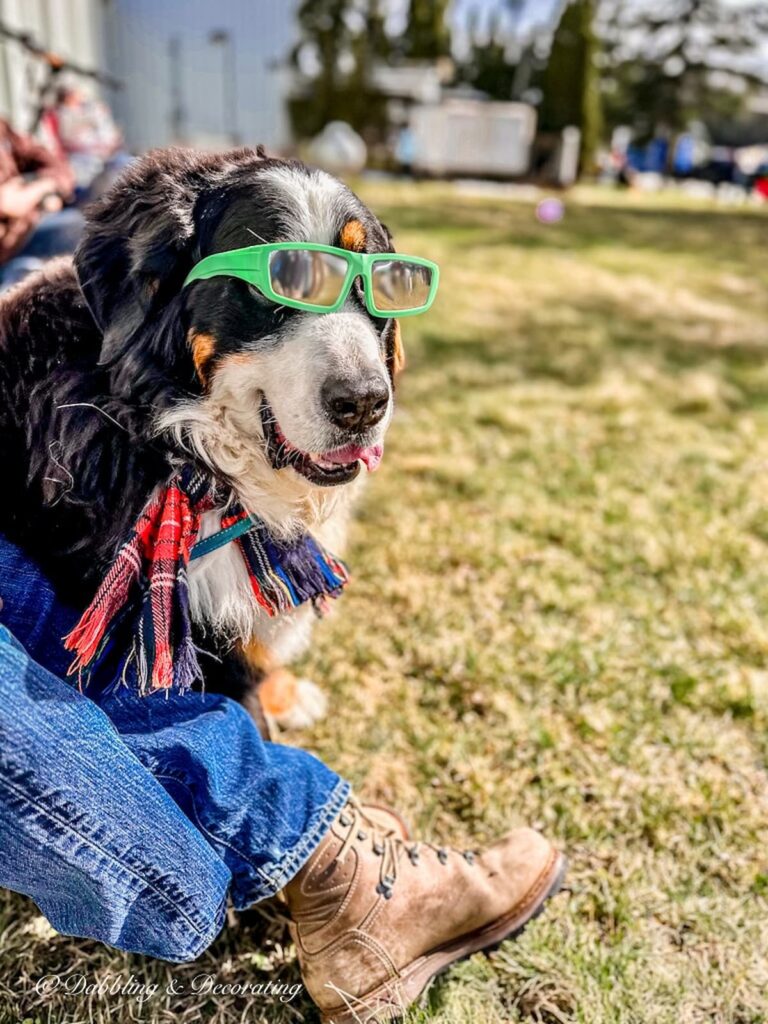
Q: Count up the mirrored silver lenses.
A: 2